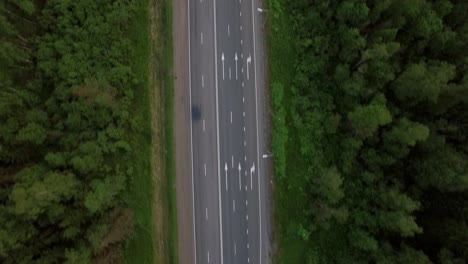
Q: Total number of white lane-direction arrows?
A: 6